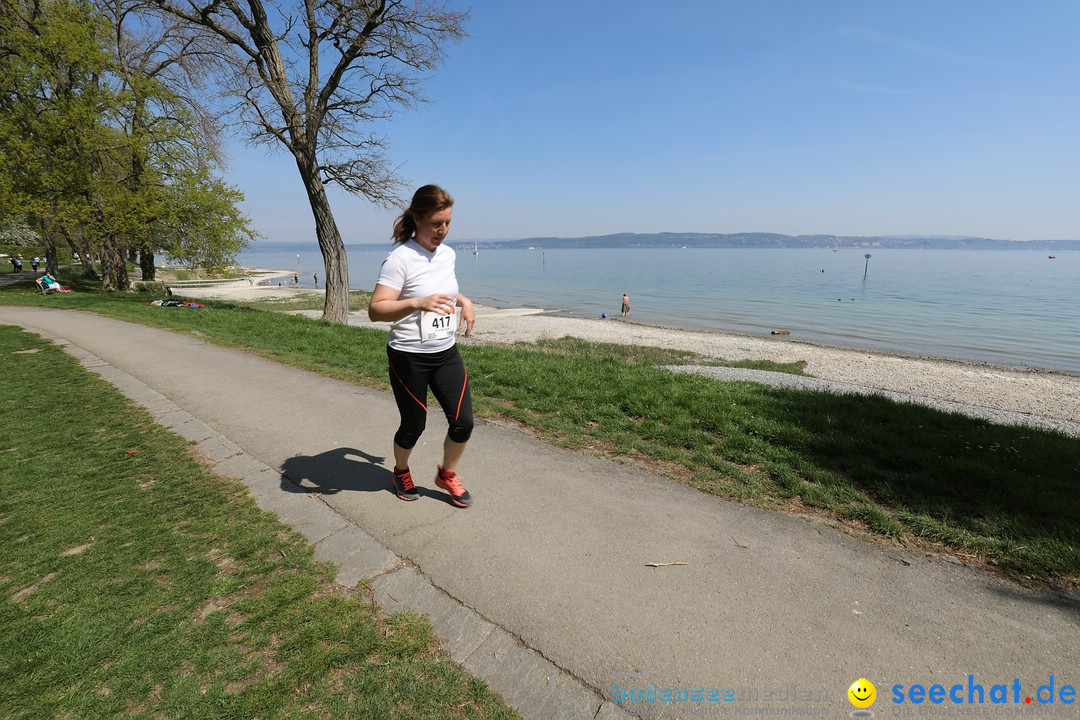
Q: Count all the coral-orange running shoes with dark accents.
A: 2